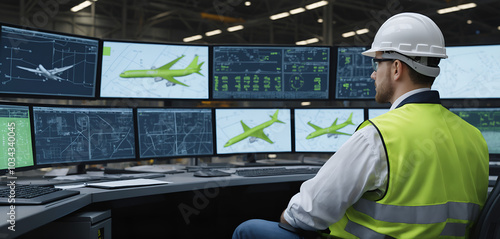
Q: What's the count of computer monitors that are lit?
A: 12